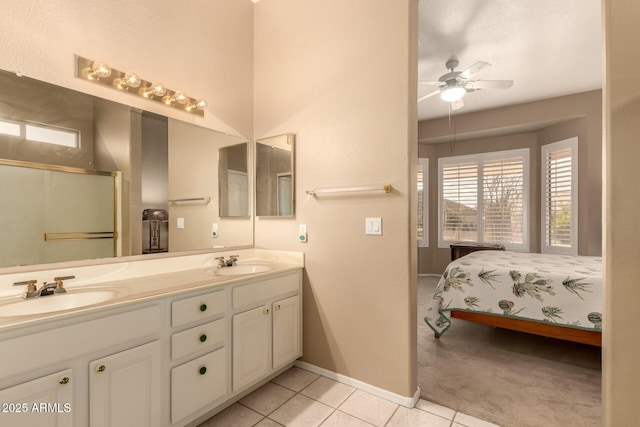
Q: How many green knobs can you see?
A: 3